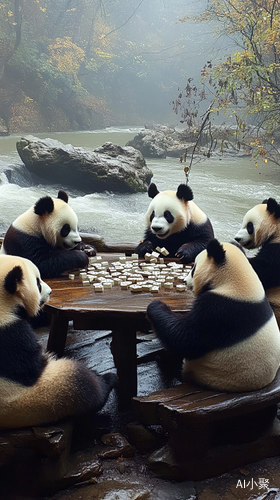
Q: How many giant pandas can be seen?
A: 5